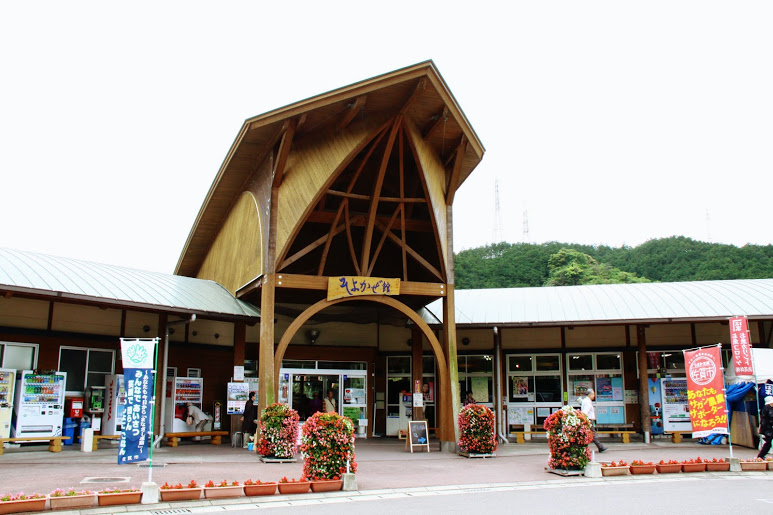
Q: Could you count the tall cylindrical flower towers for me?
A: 4